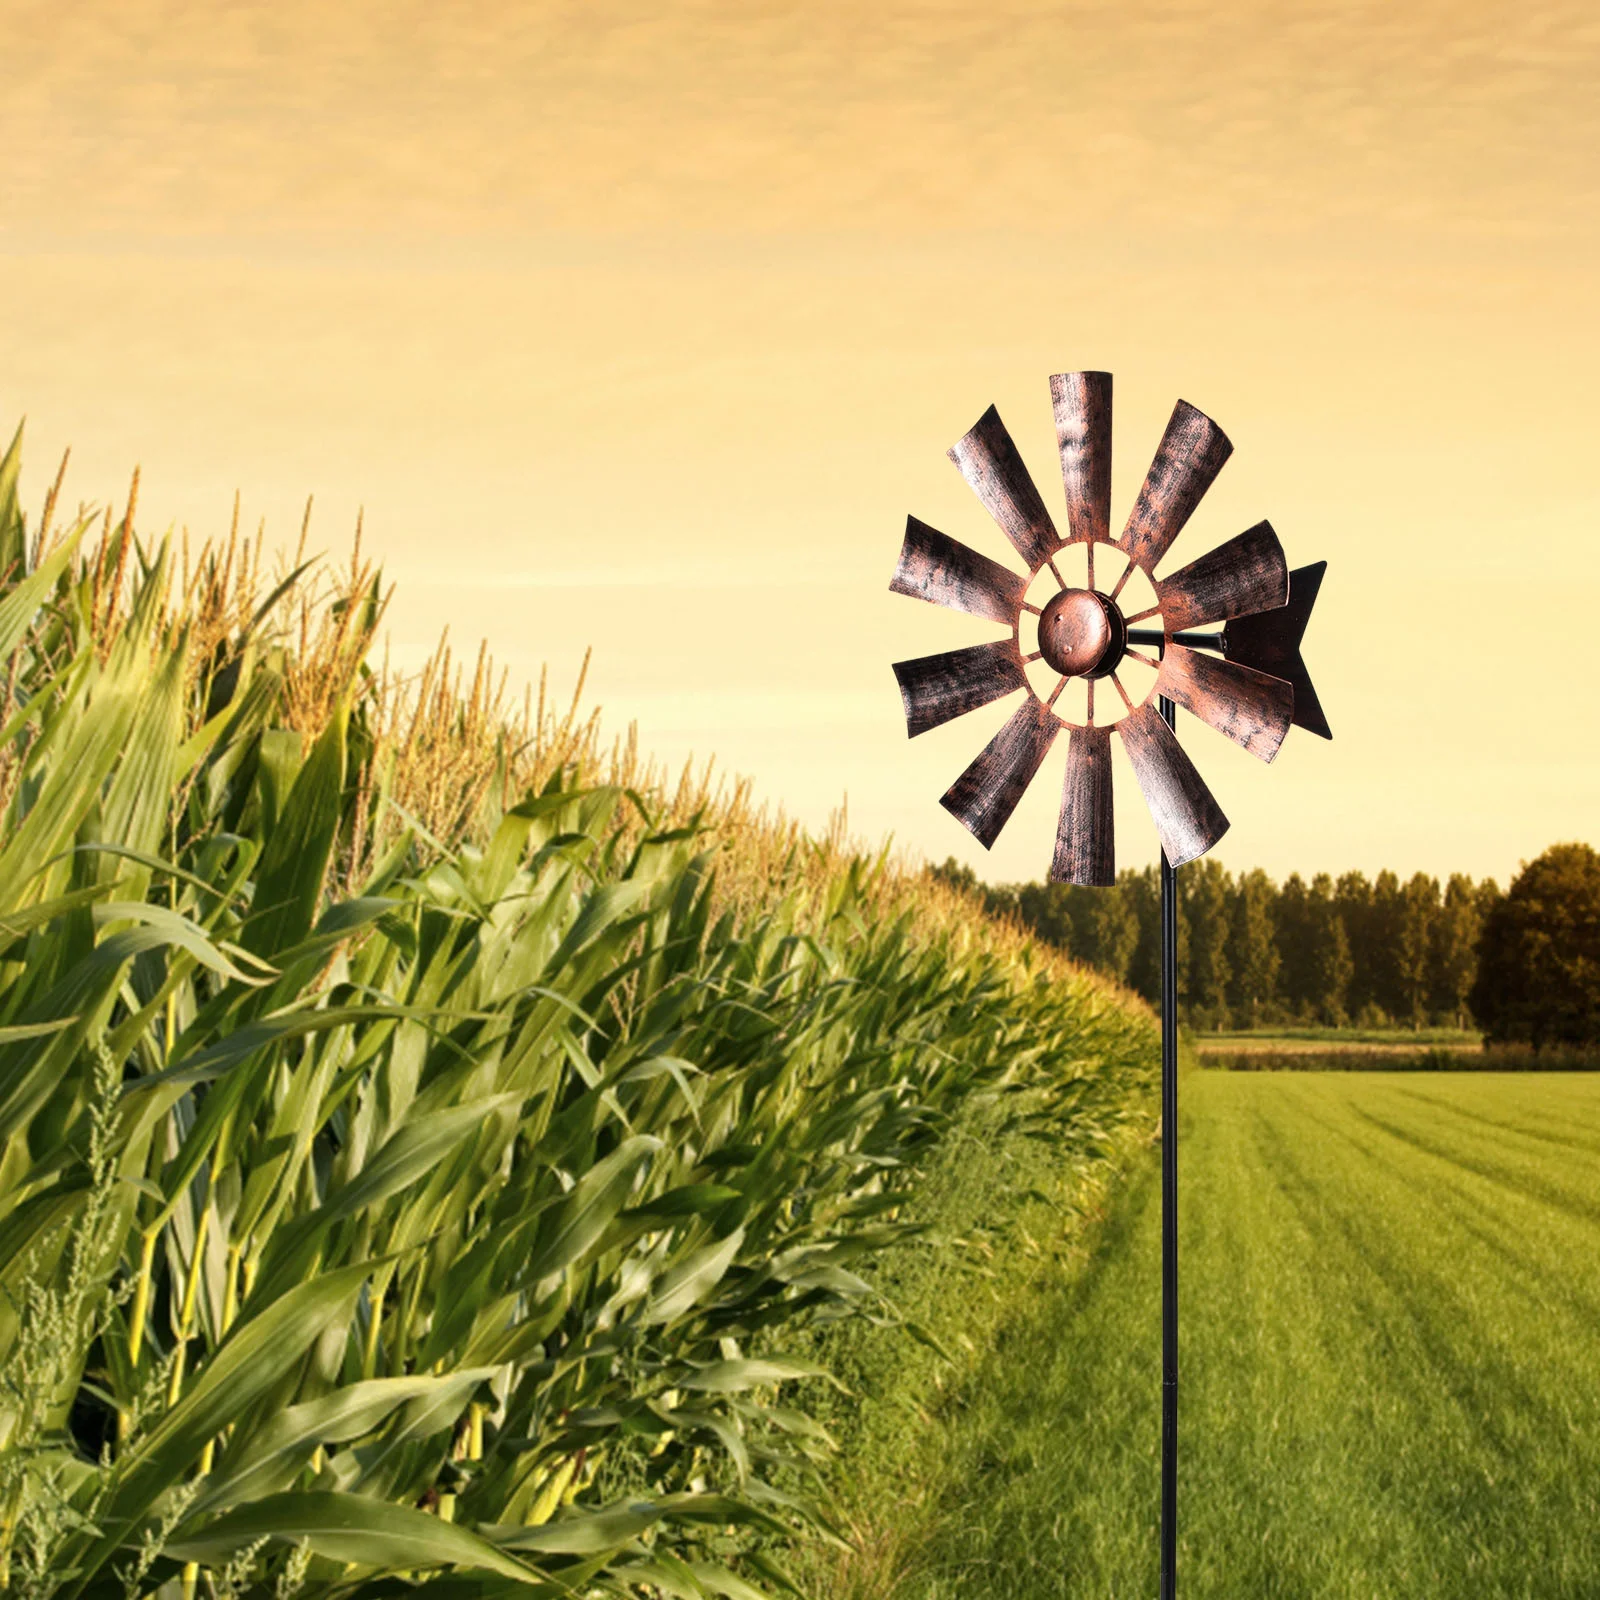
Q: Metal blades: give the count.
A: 10